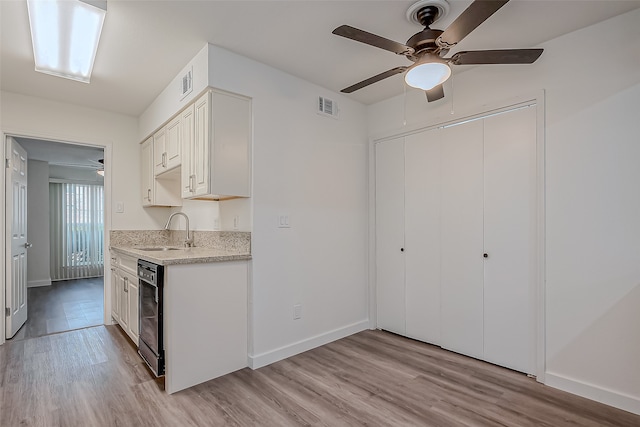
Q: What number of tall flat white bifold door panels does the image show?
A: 4